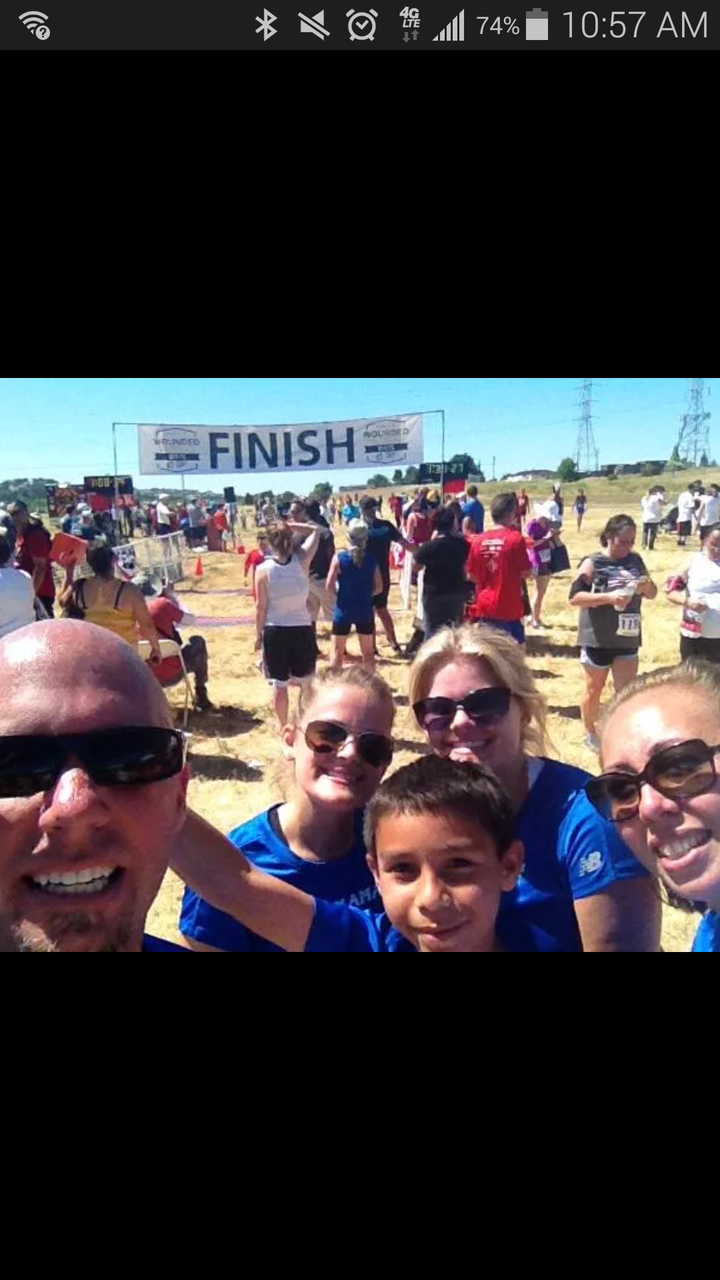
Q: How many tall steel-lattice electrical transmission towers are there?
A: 2